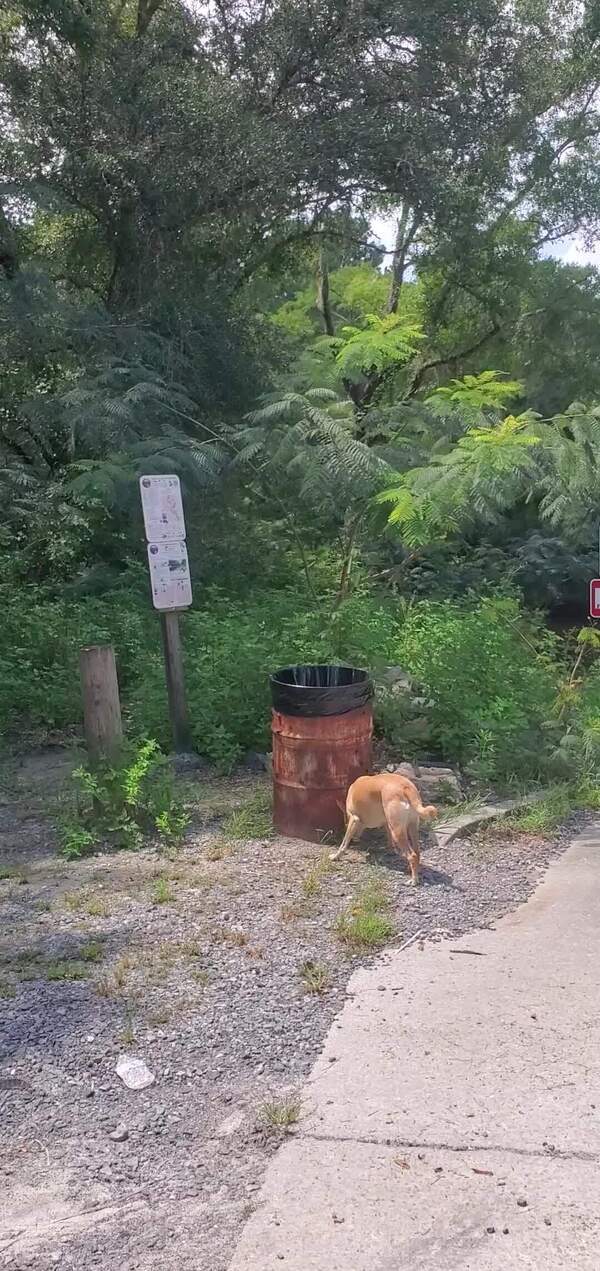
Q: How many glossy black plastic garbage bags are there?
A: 1